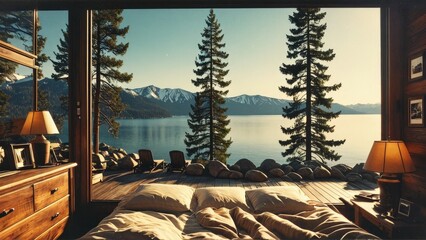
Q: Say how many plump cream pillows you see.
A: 3